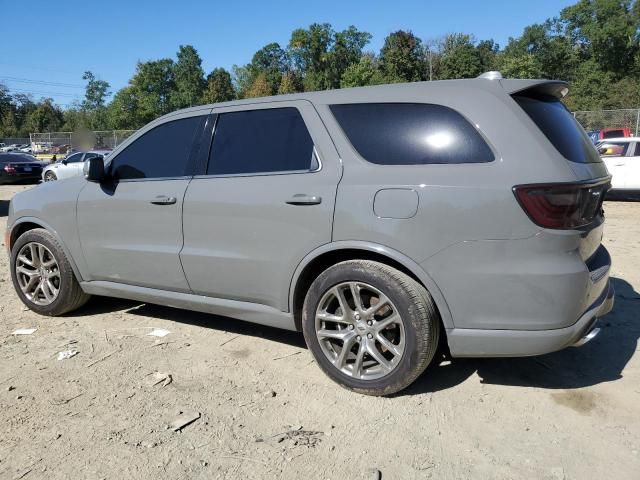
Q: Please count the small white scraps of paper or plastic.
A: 3